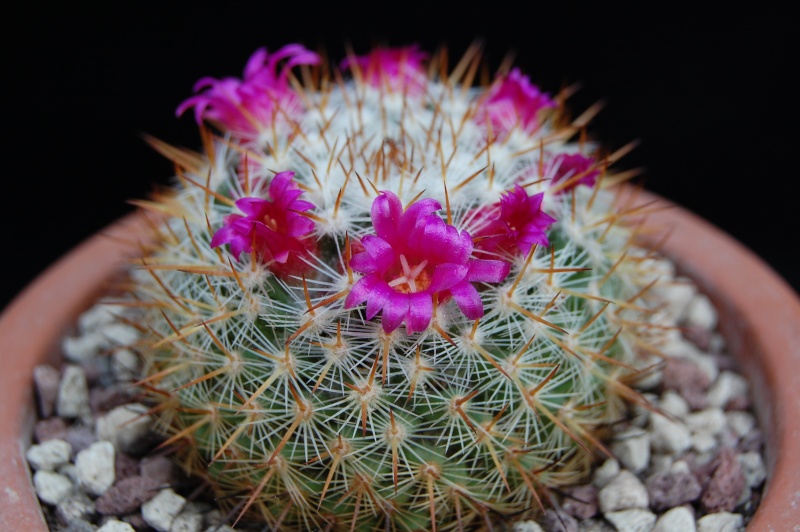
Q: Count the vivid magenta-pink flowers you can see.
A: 7